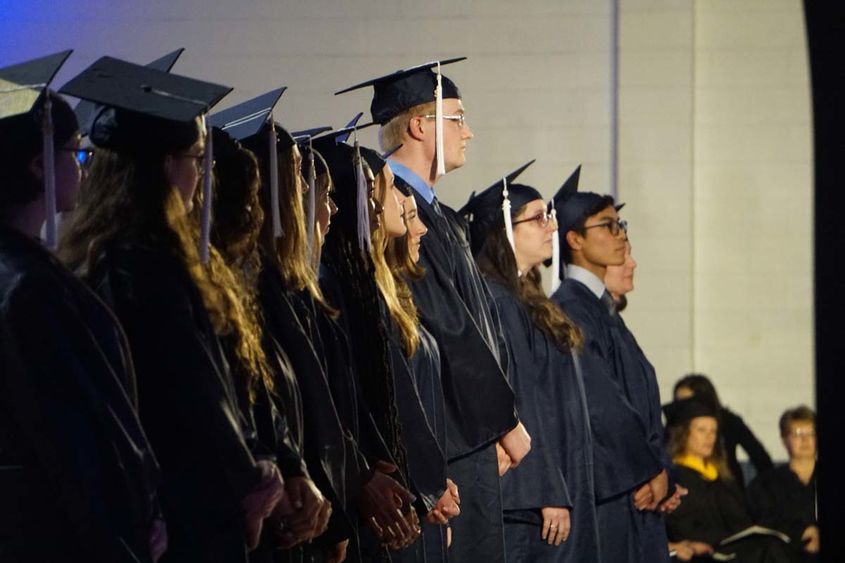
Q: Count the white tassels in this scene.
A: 8